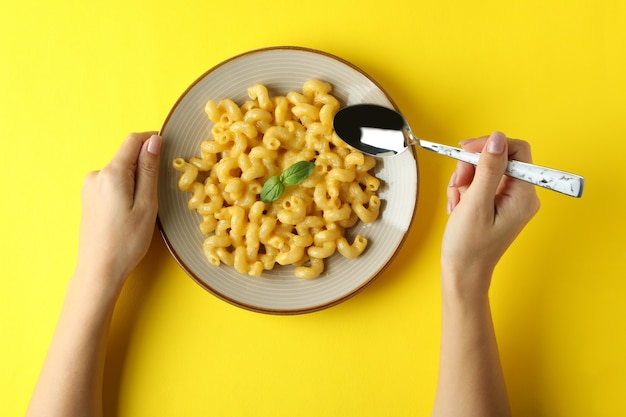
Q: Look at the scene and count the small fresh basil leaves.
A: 2